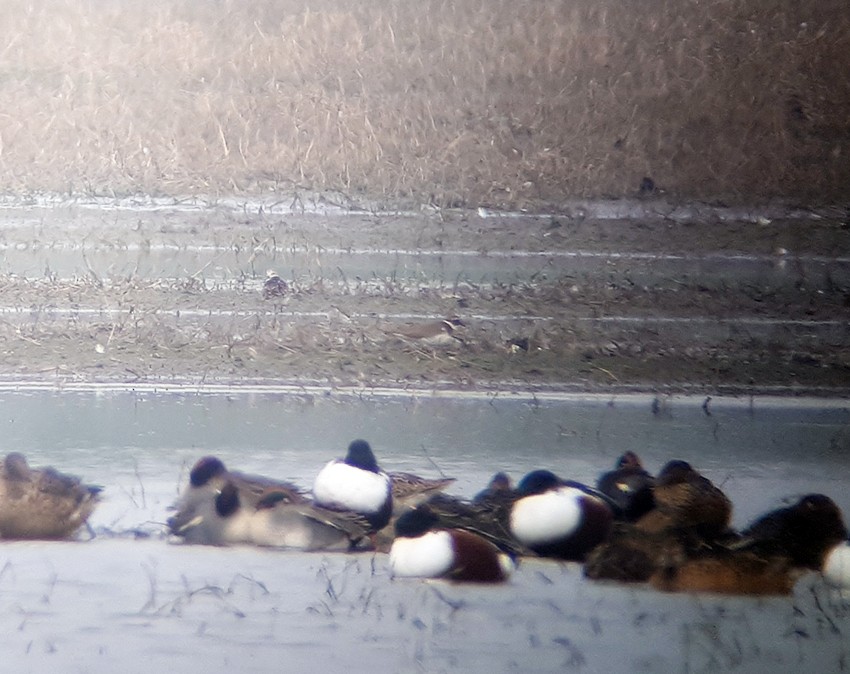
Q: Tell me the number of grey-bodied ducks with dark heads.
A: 3